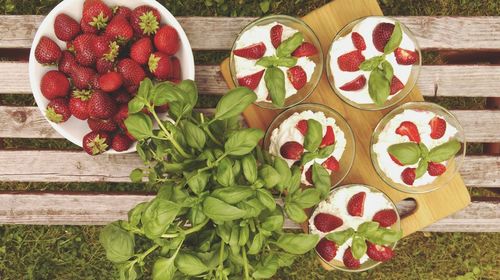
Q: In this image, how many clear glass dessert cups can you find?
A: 5